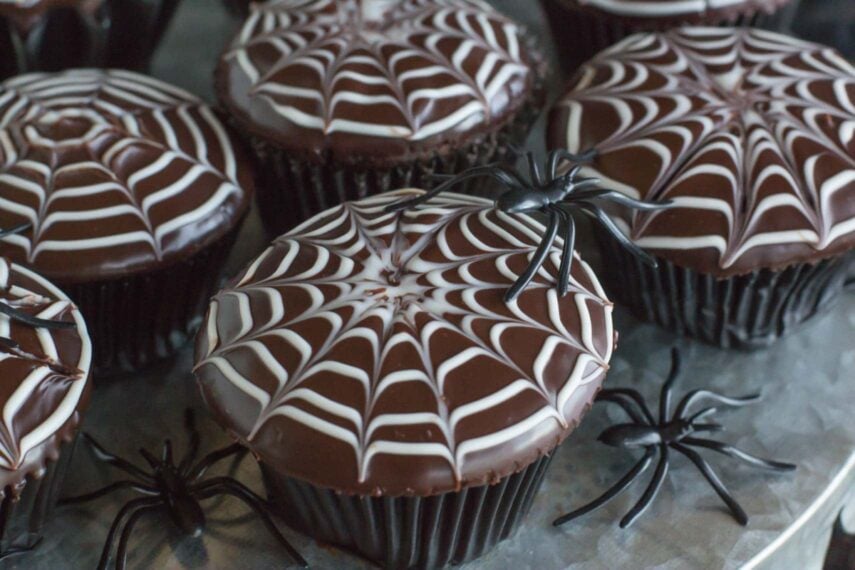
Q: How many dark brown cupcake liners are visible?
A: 7